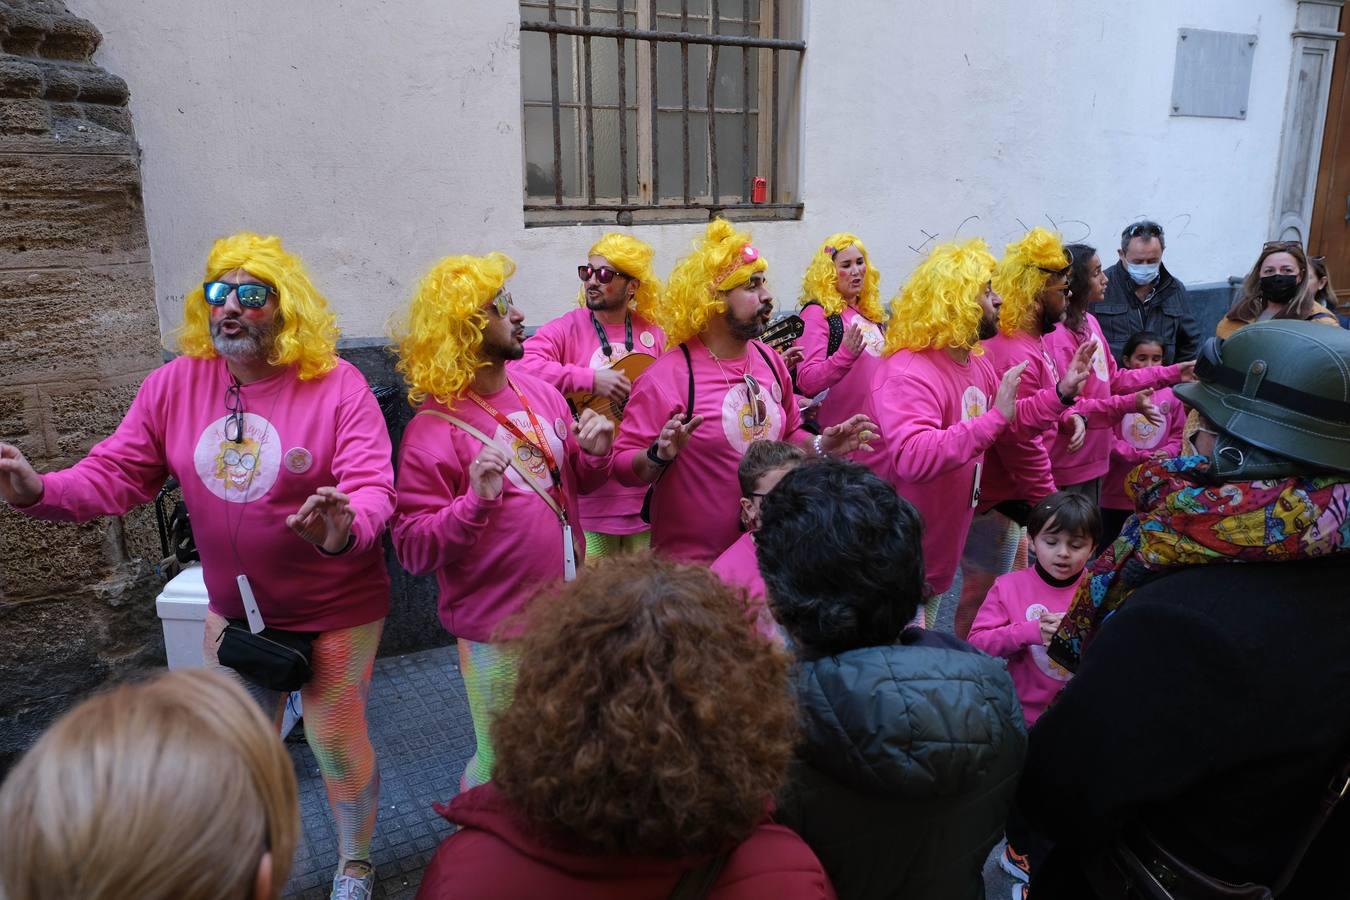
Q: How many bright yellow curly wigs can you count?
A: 7